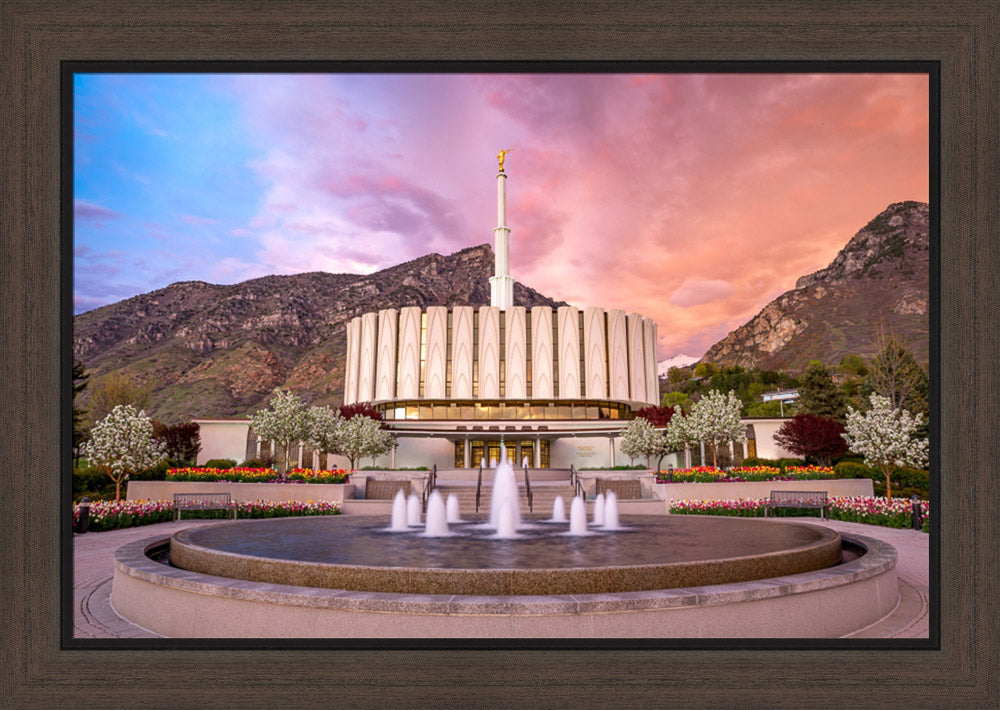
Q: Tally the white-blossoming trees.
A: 8